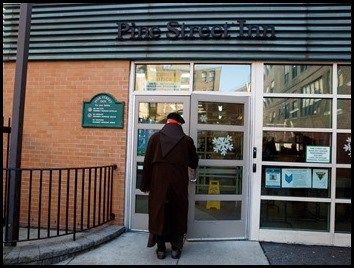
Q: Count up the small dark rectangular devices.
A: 2